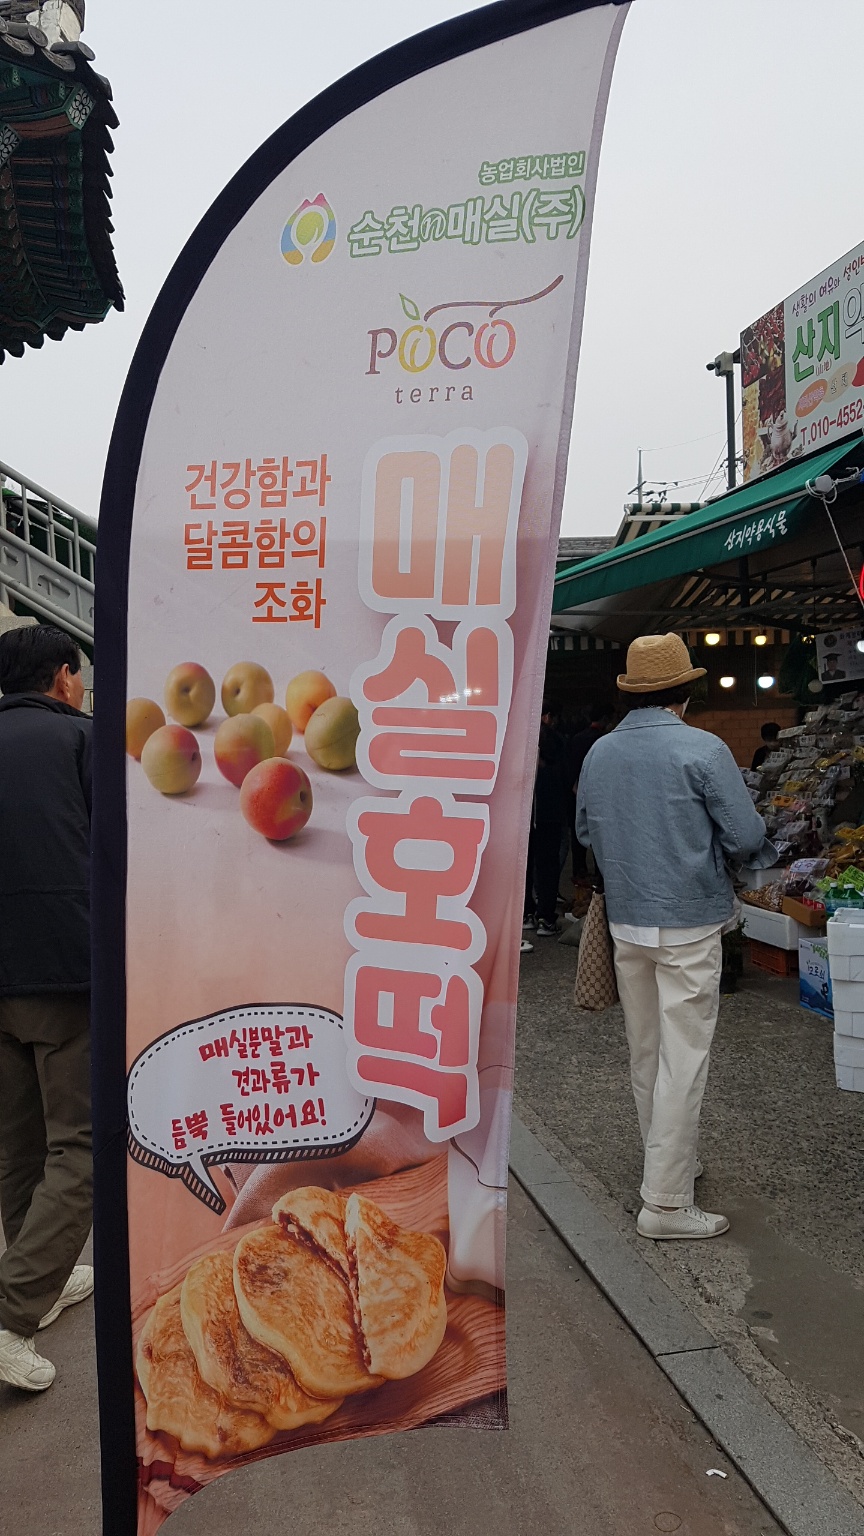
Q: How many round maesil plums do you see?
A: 9